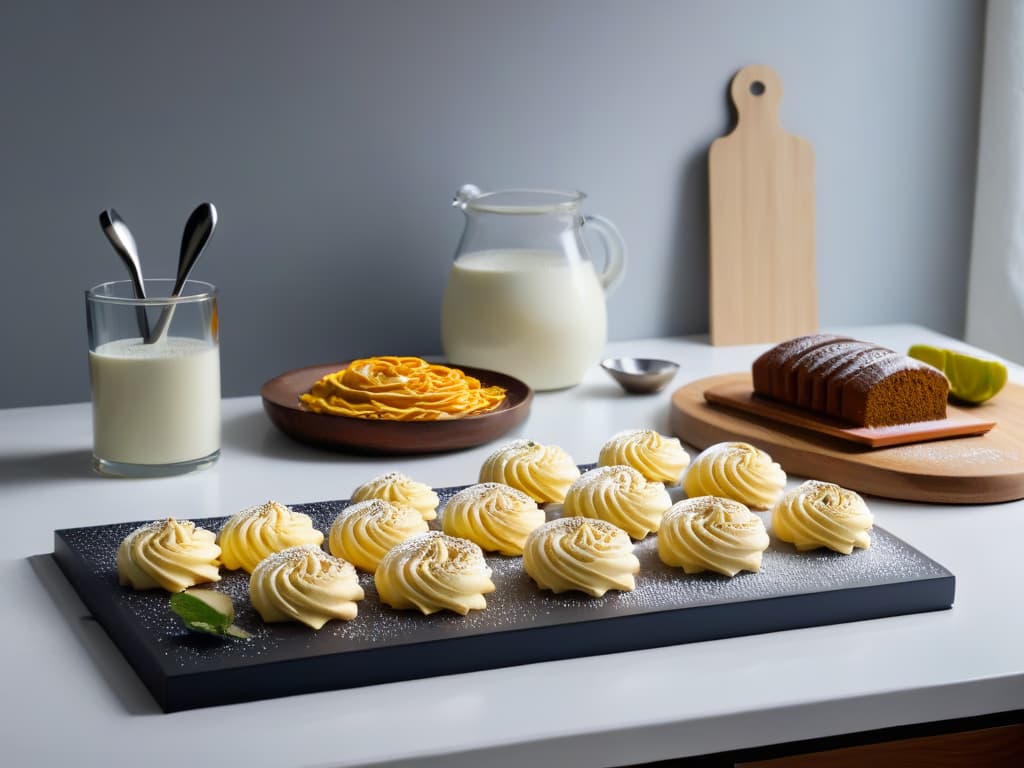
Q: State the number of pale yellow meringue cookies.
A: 14